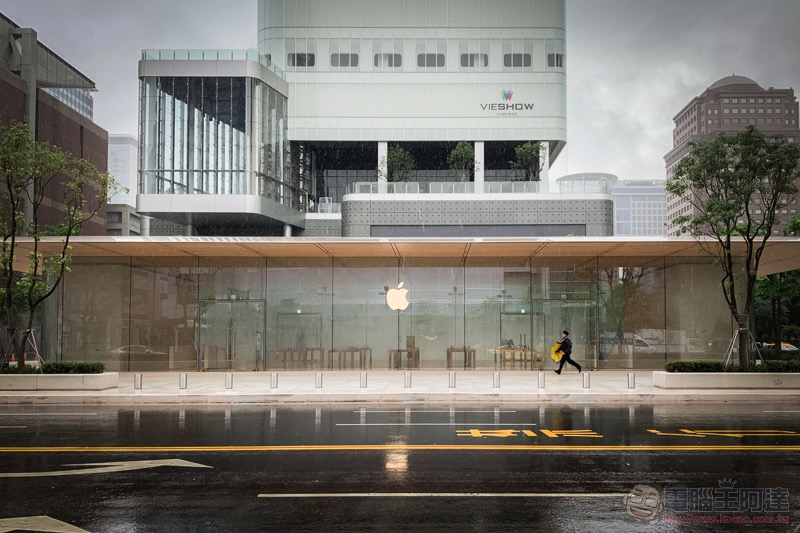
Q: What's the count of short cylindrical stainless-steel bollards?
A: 12